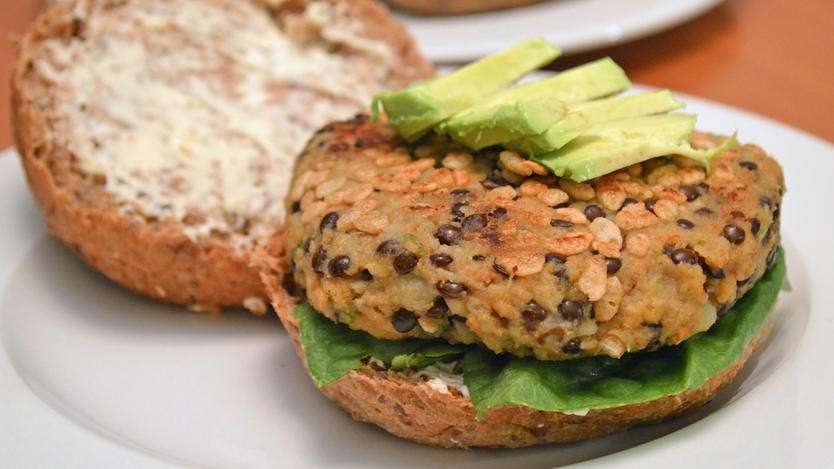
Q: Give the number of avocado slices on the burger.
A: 4